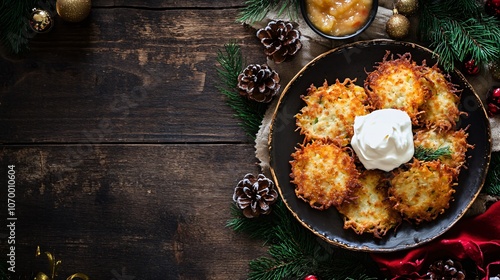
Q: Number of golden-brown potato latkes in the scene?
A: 7